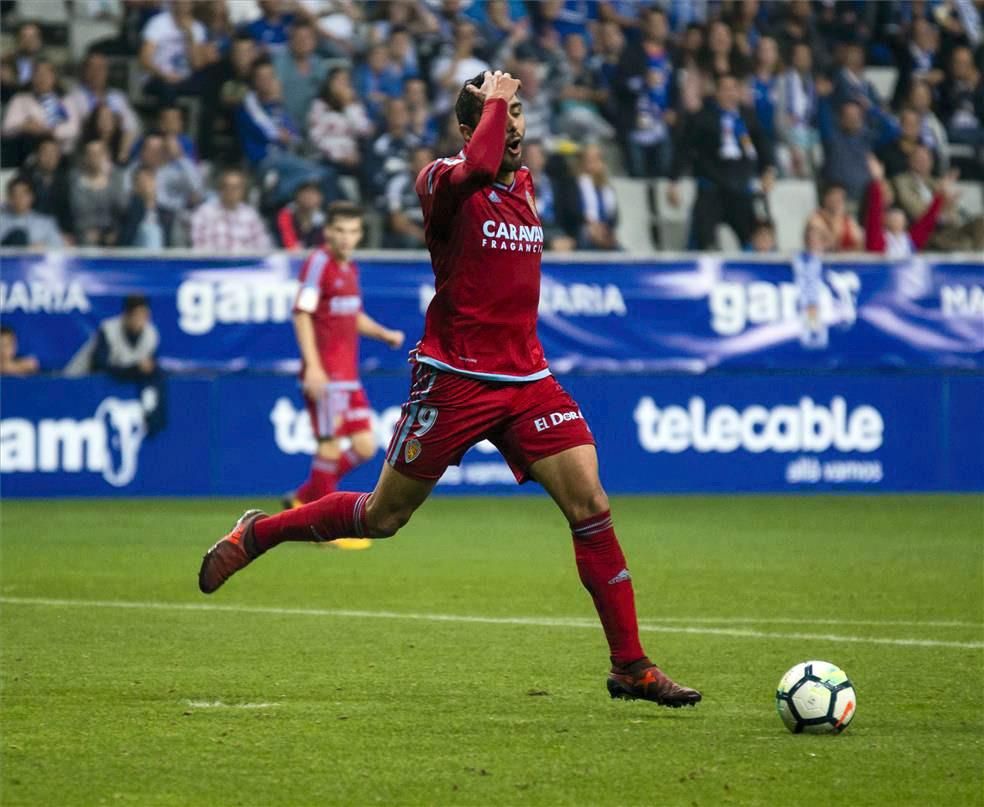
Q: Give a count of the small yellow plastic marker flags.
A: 0